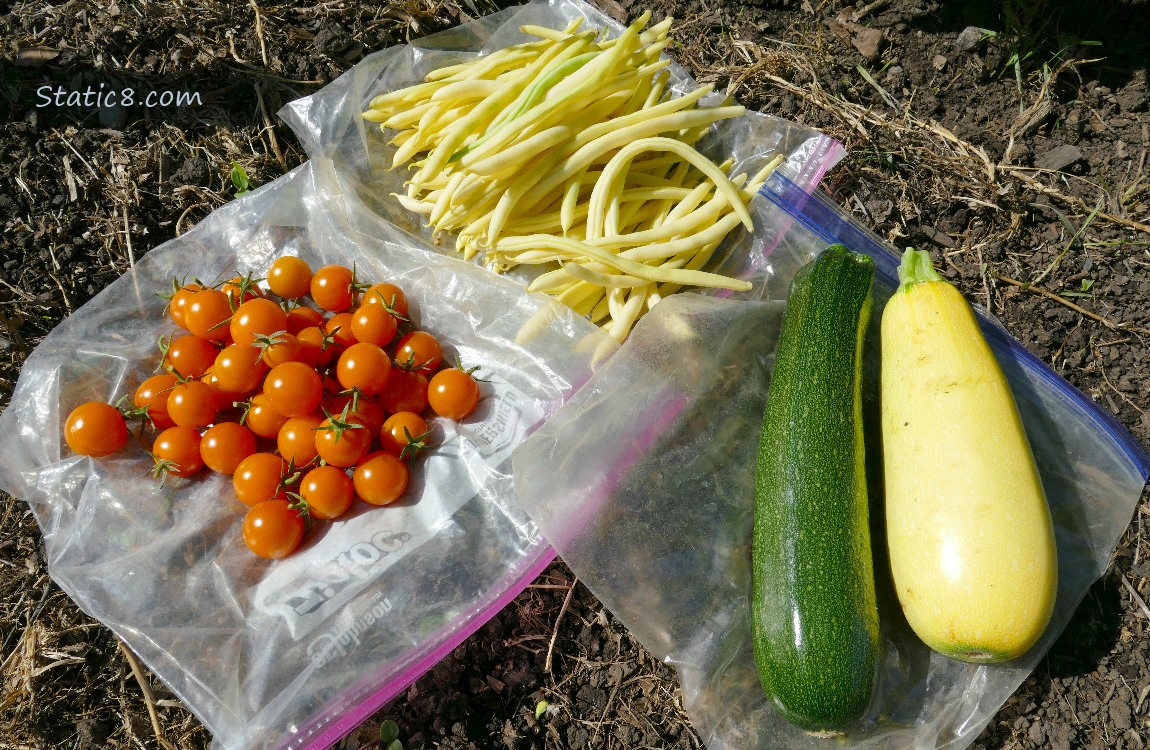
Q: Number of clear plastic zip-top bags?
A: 3